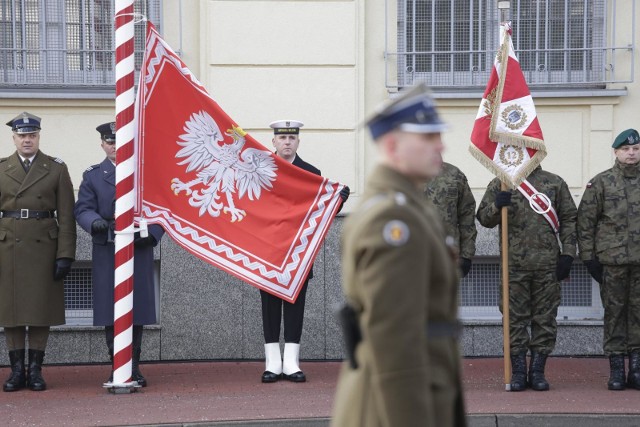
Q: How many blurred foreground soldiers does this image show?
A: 1